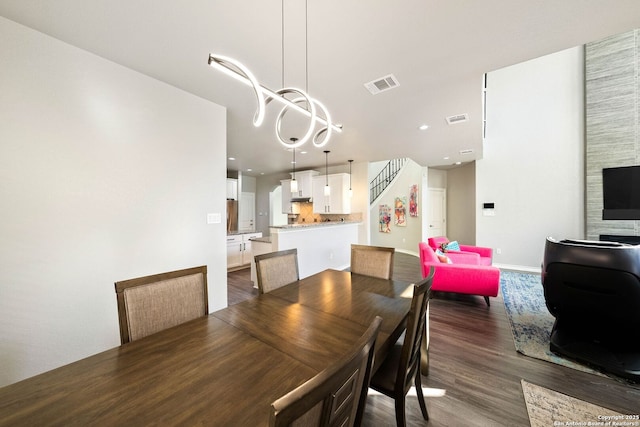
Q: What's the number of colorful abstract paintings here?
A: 3